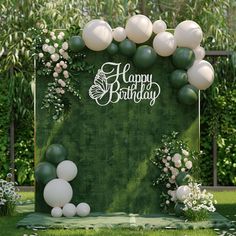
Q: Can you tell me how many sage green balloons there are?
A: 11